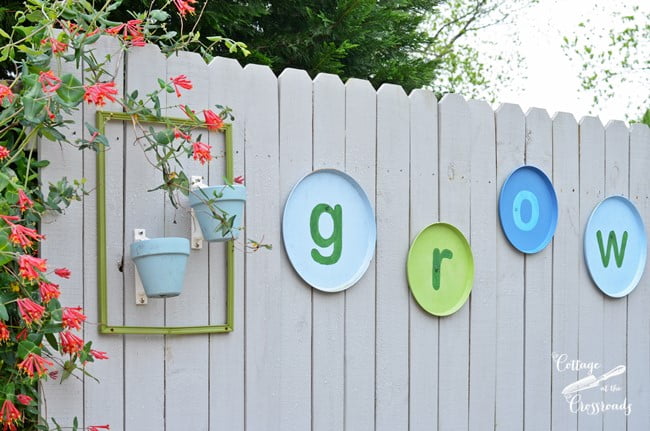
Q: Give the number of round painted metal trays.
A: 4